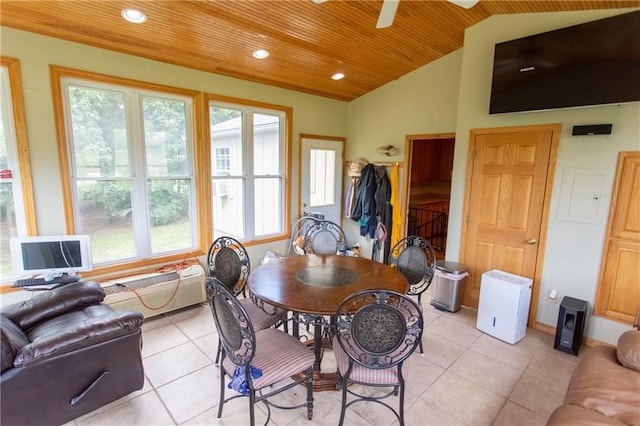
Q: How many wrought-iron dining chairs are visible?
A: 5